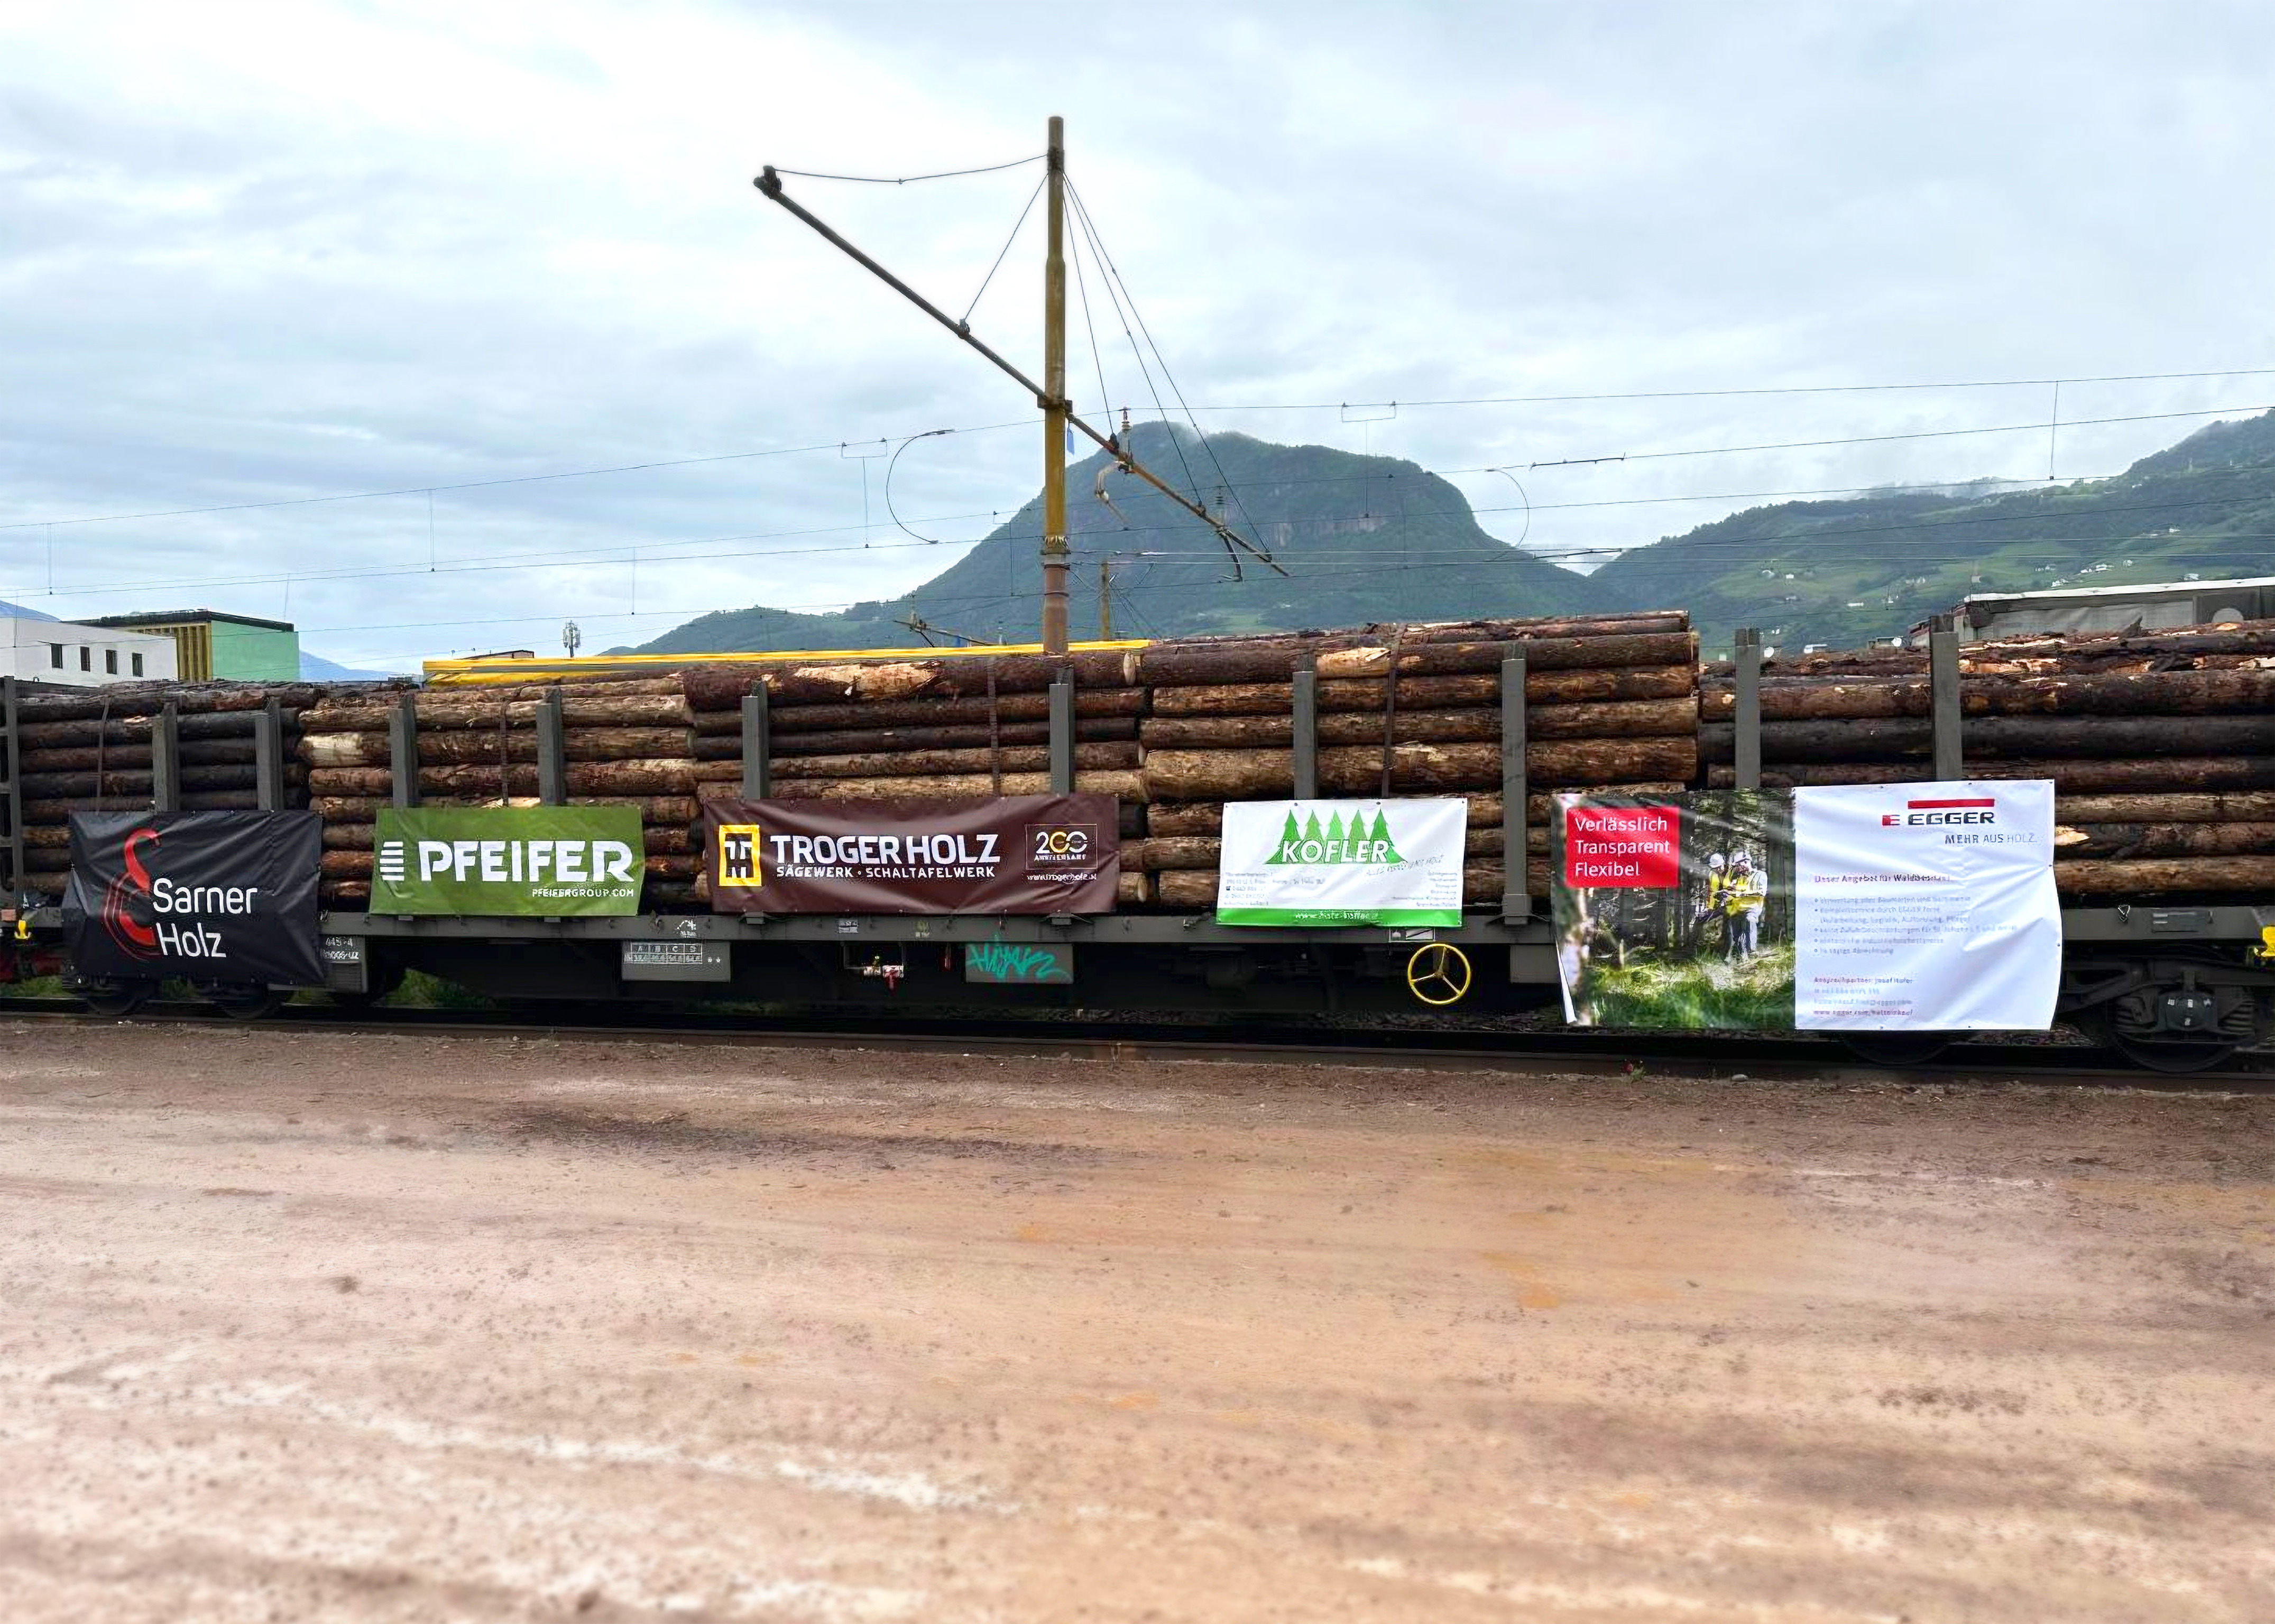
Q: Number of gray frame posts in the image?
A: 11